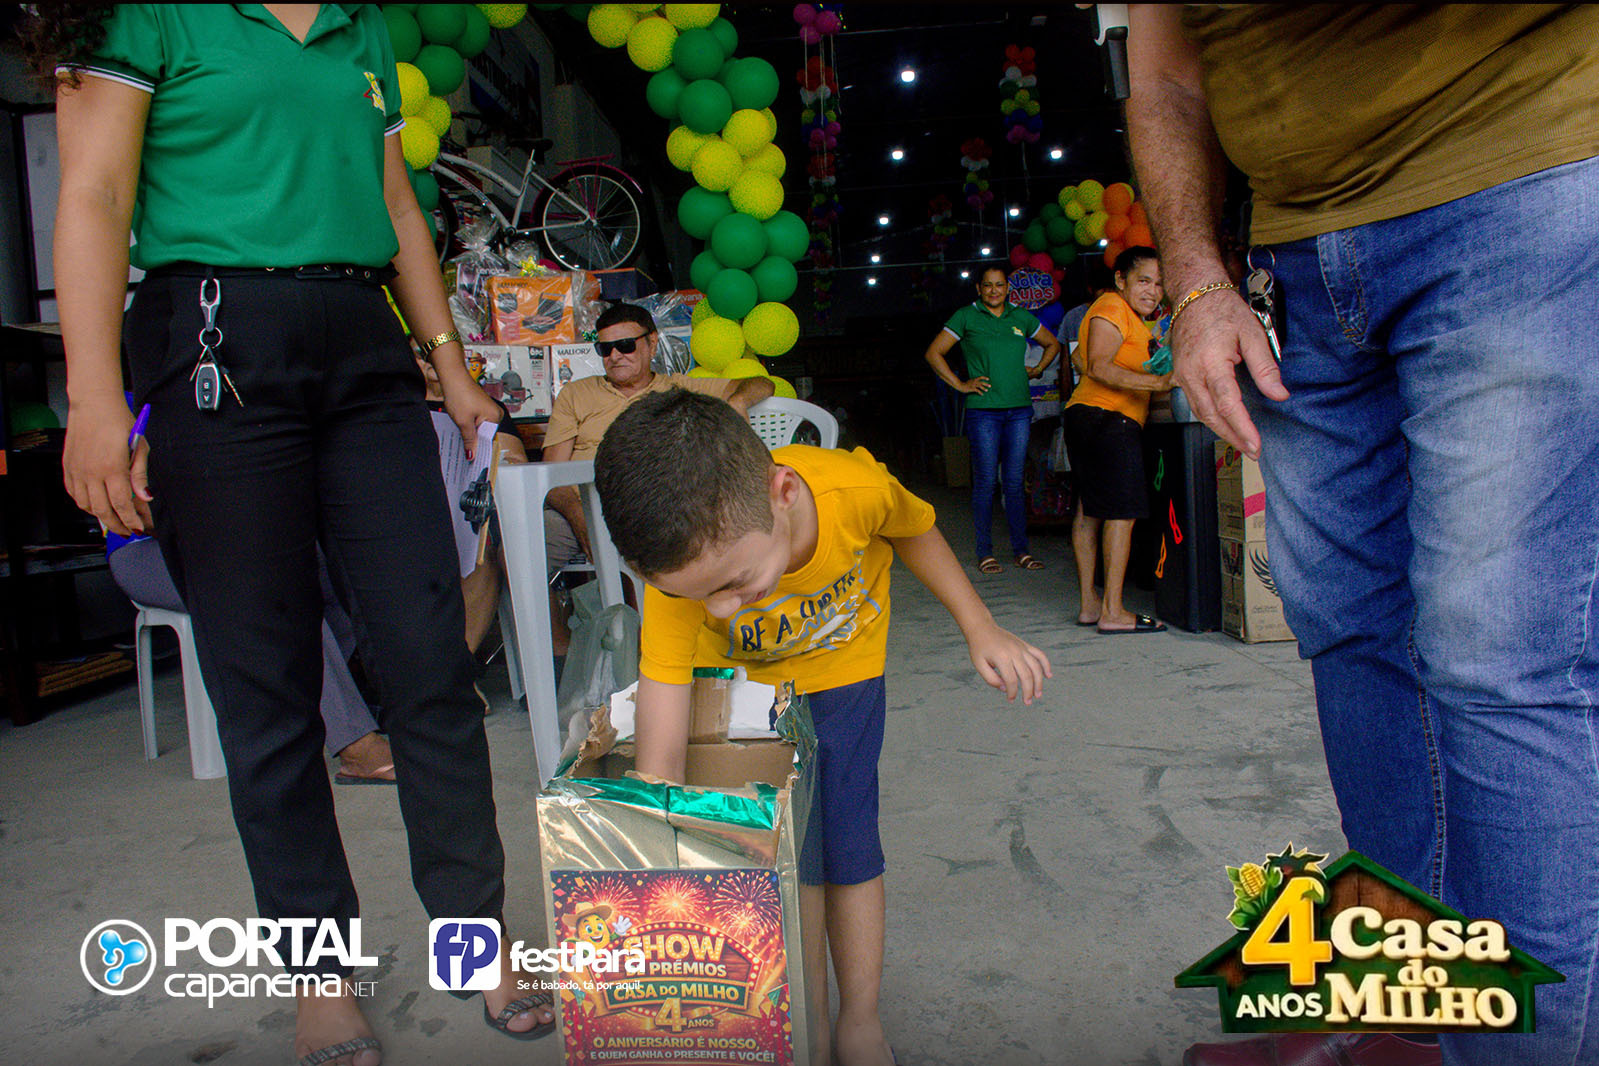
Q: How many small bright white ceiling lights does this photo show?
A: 10